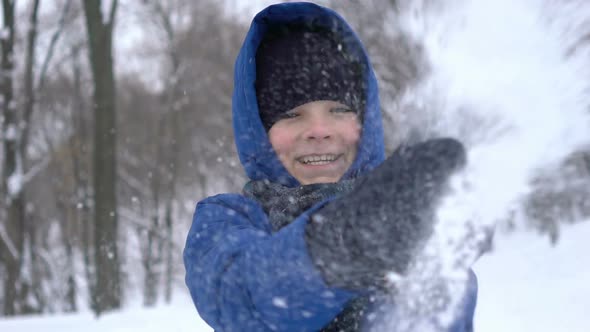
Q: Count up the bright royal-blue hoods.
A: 1